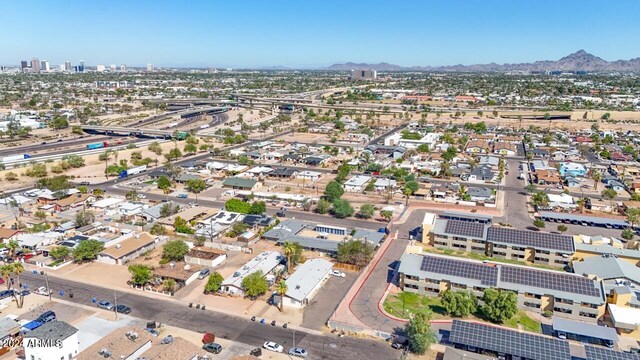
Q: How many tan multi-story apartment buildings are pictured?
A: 2